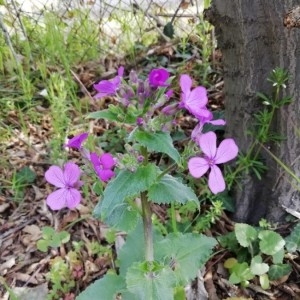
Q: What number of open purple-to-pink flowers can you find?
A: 8